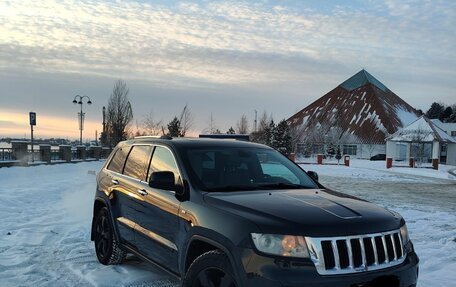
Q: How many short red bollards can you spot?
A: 6